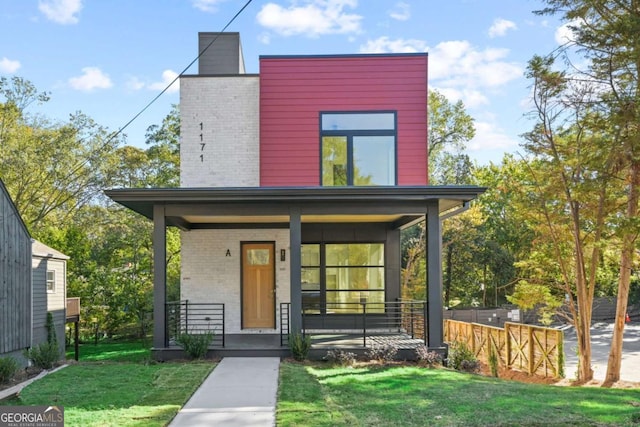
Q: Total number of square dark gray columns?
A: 3